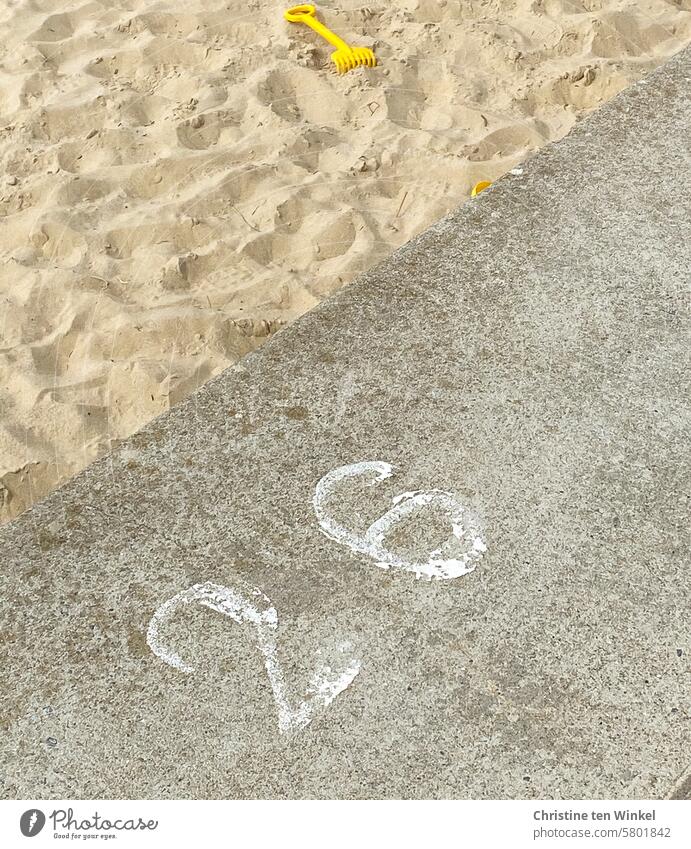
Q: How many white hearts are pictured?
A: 0